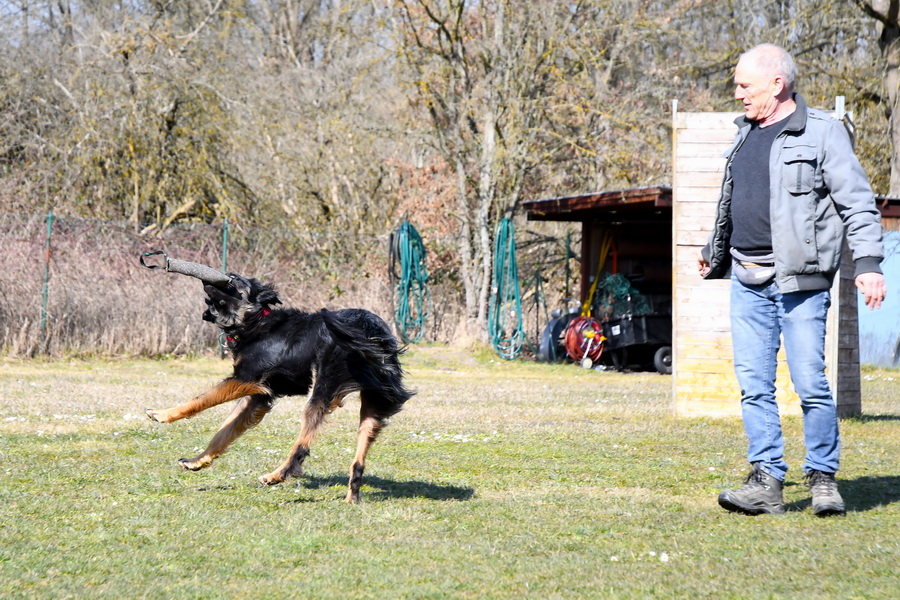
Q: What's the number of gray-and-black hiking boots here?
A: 2